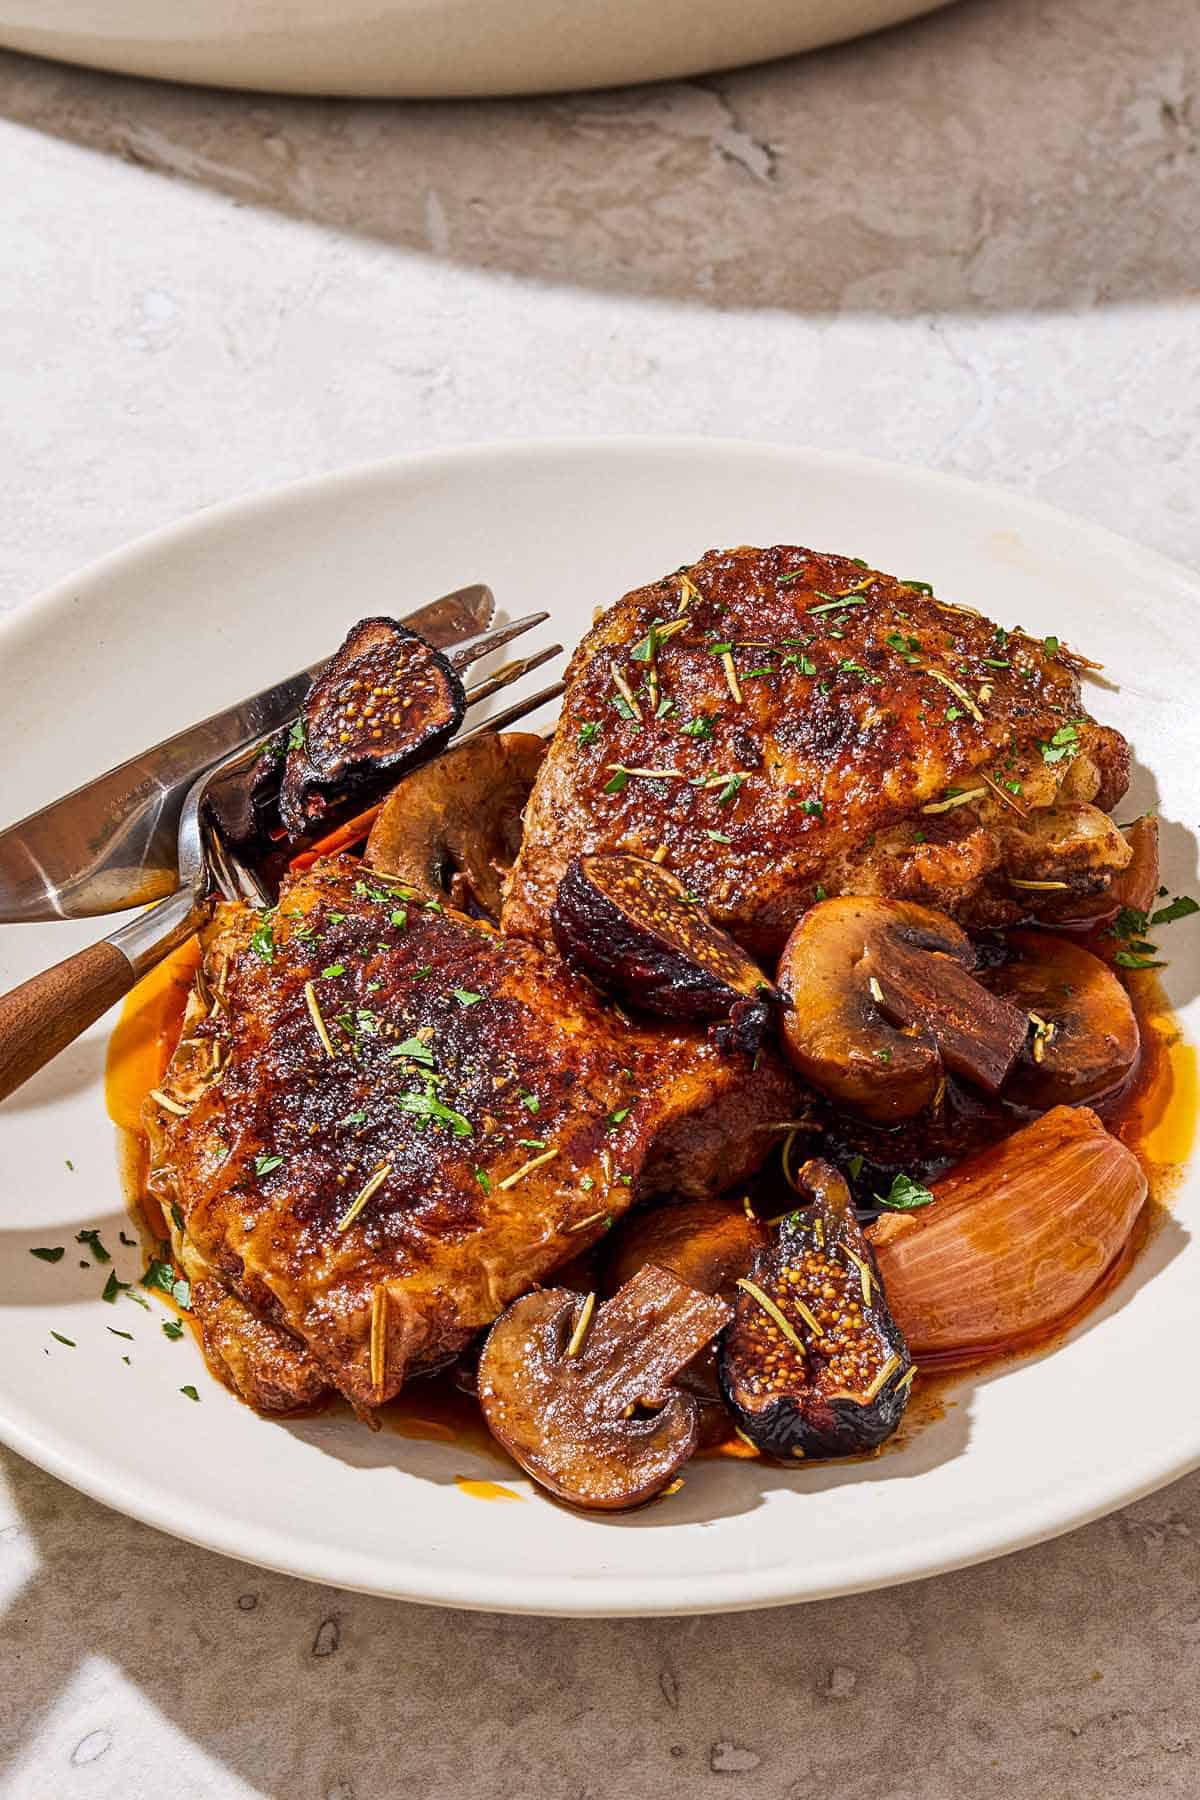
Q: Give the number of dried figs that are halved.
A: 3